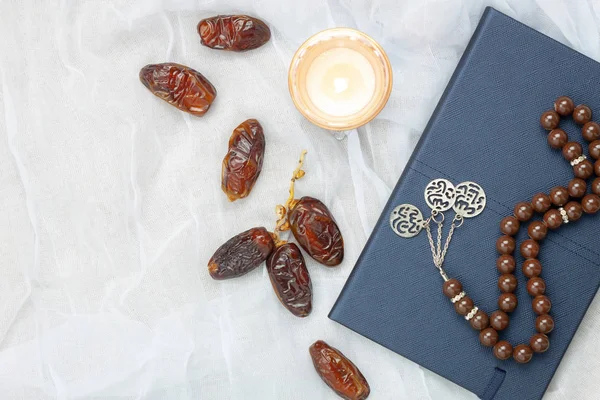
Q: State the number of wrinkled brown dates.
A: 7